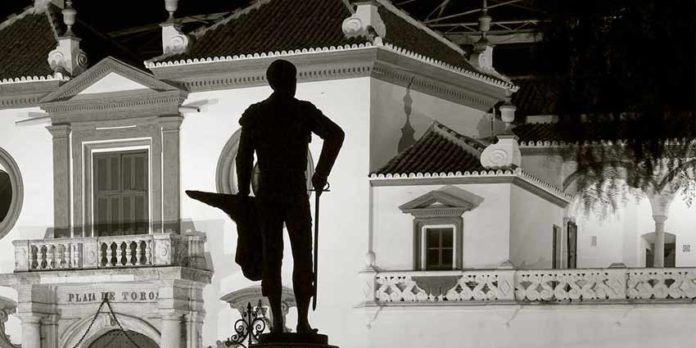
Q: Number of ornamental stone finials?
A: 5